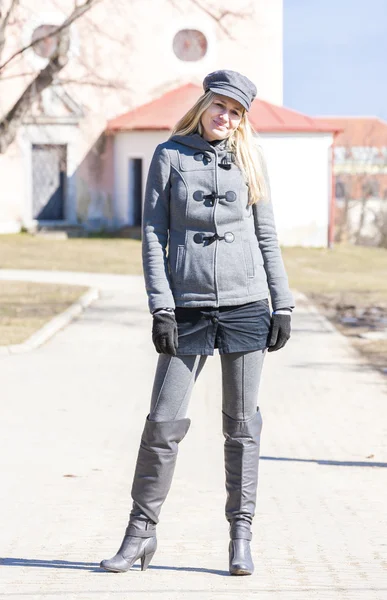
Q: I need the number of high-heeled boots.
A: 2